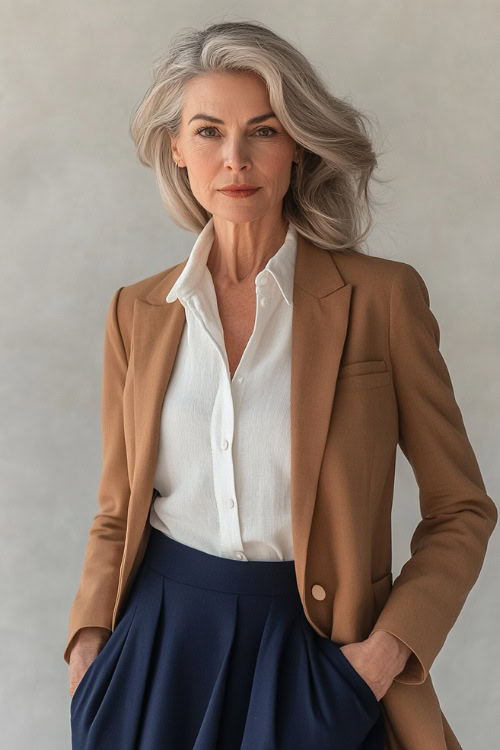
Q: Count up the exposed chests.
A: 1